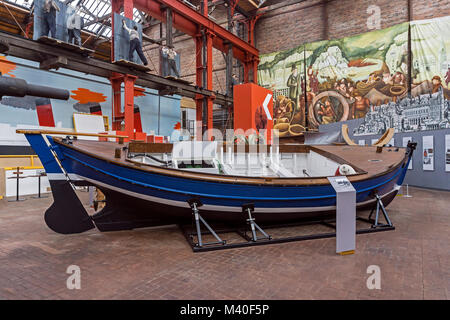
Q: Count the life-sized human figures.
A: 4